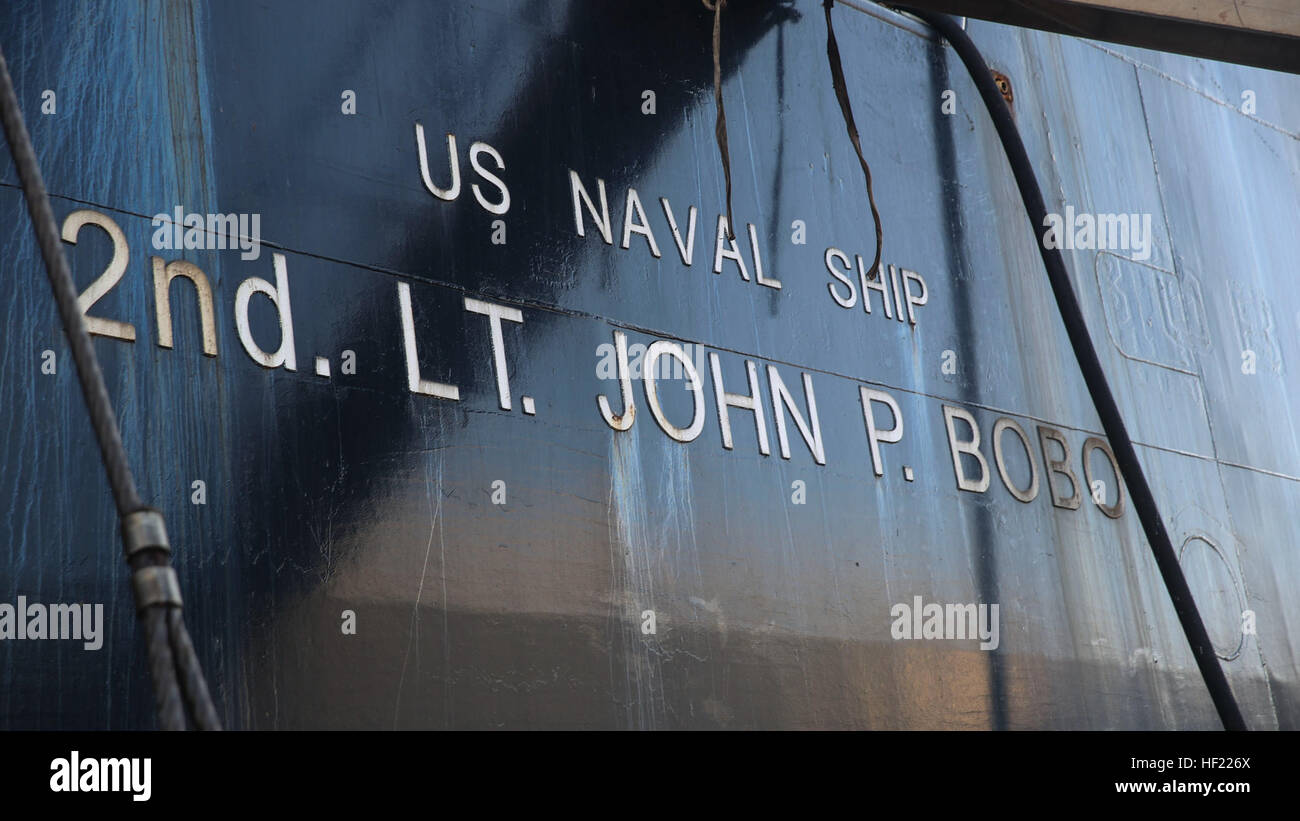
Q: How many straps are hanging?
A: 2